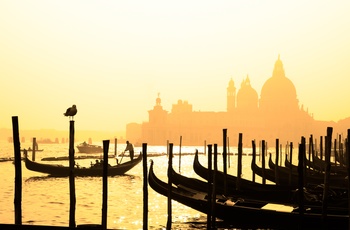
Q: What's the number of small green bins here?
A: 0